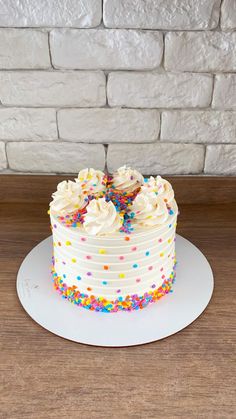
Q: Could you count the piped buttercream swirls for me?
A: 6